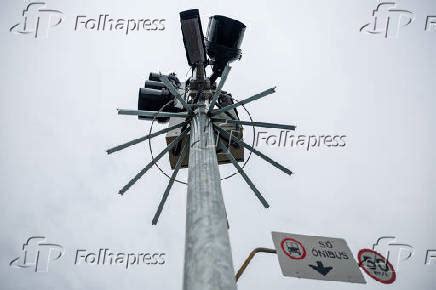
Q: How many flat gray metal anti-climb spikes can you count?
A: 10